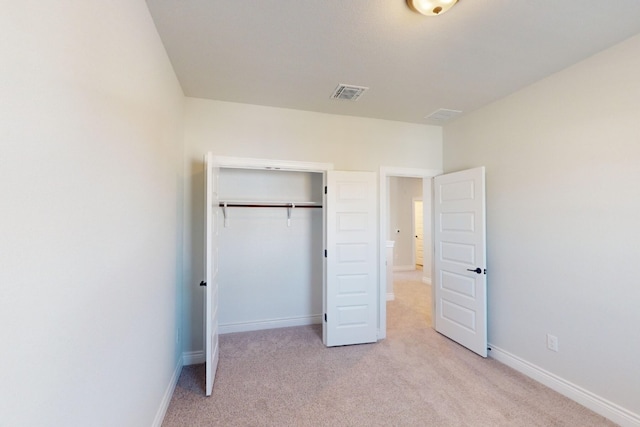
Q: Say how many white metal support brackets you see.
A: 2